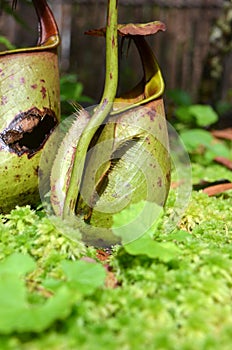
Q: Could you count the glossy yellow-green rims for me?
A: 2